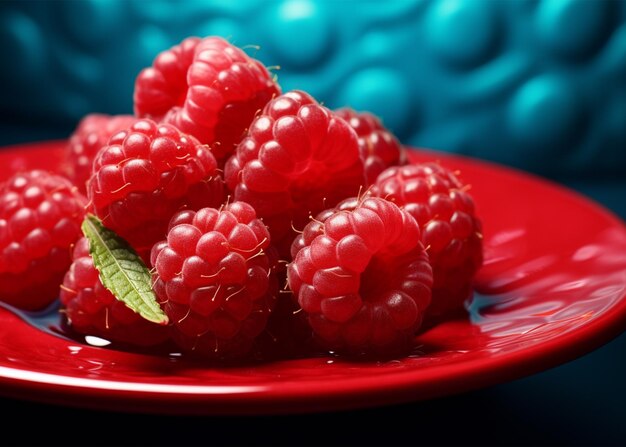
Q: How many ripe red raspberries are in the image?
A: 10